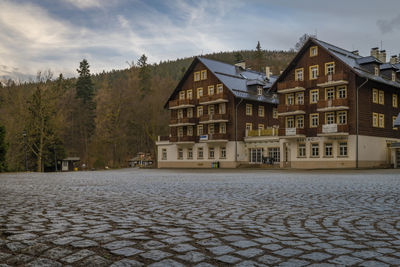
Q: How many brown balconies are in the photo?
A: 12